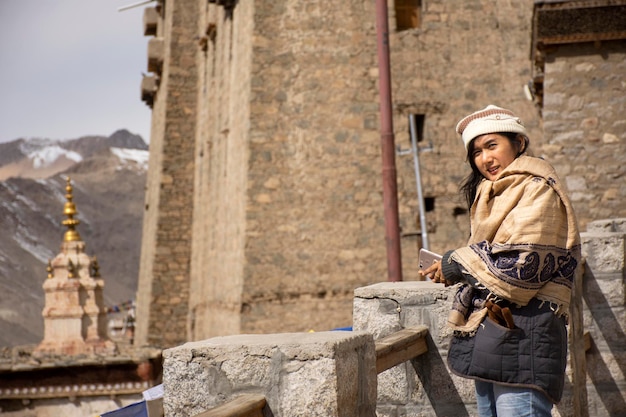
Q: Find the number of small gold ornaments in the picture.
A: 3